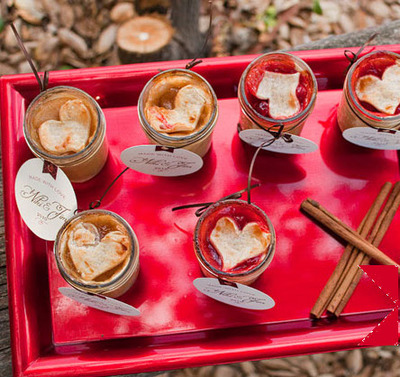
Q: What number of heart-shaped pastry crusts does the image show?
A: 5